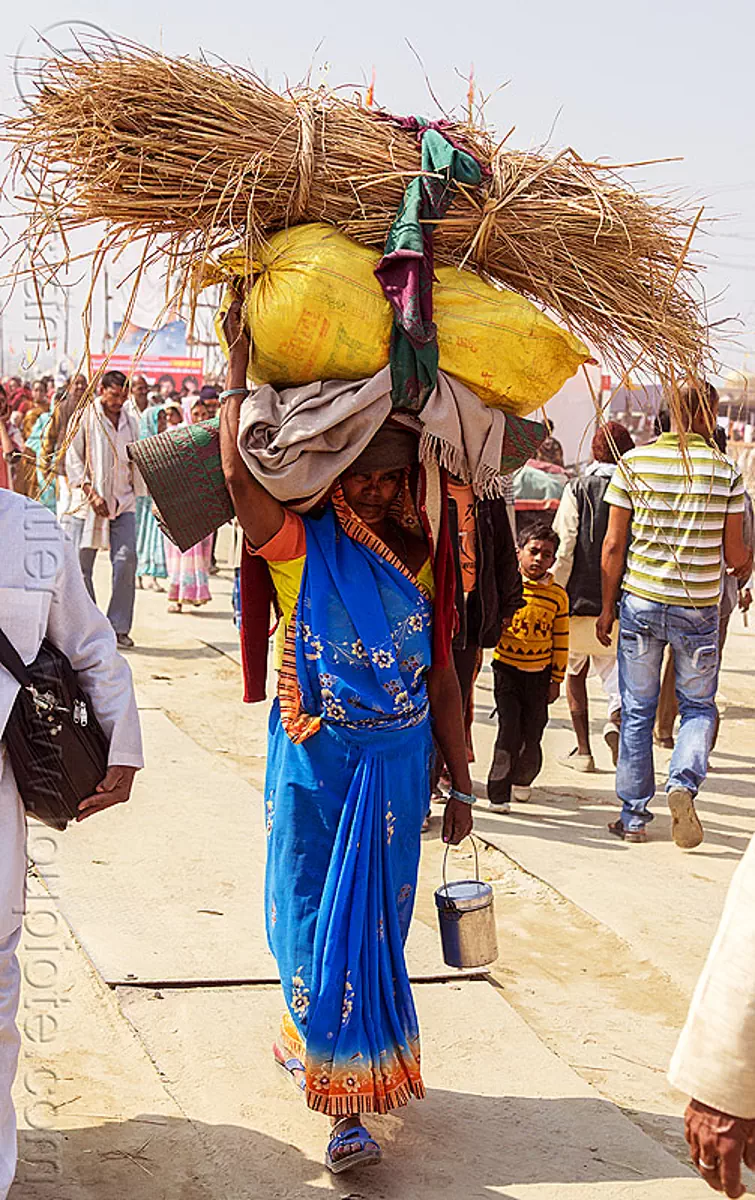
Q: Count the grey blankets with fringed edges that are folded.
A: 1